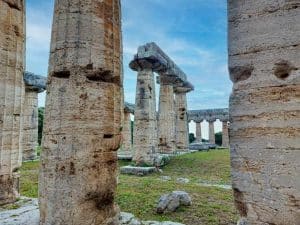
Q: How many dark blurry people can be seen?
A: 0